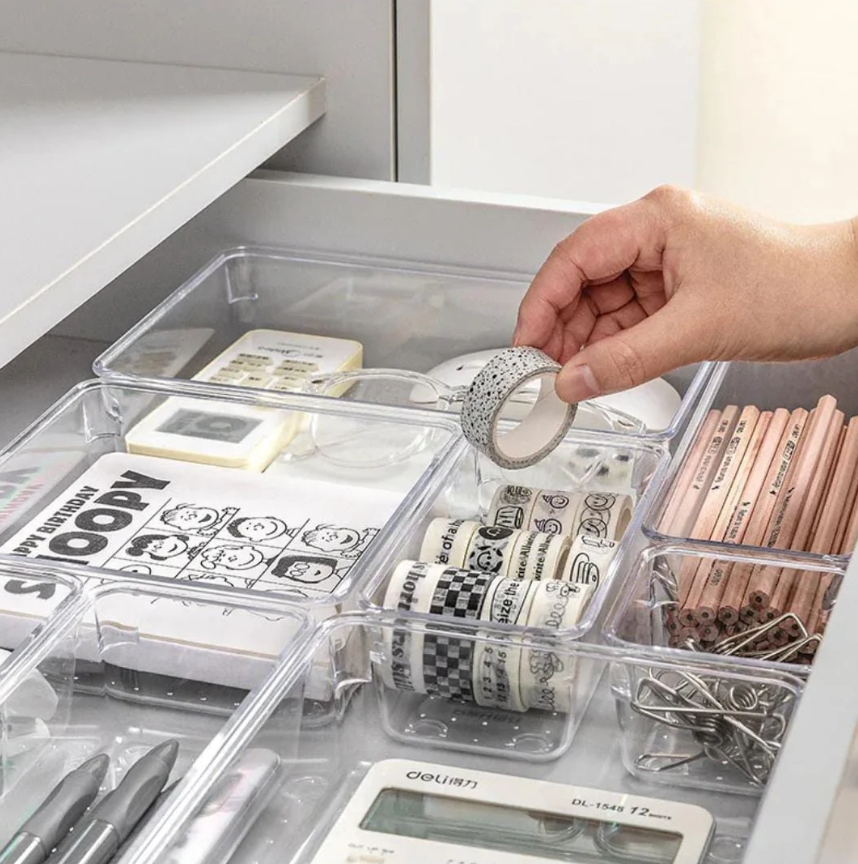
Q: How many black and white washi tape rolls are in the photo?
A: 12